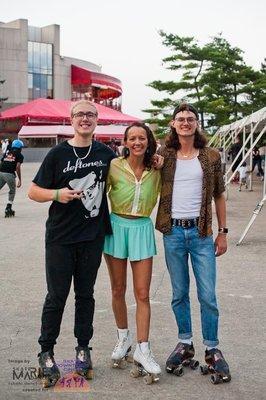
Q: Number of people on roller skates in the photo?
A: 4